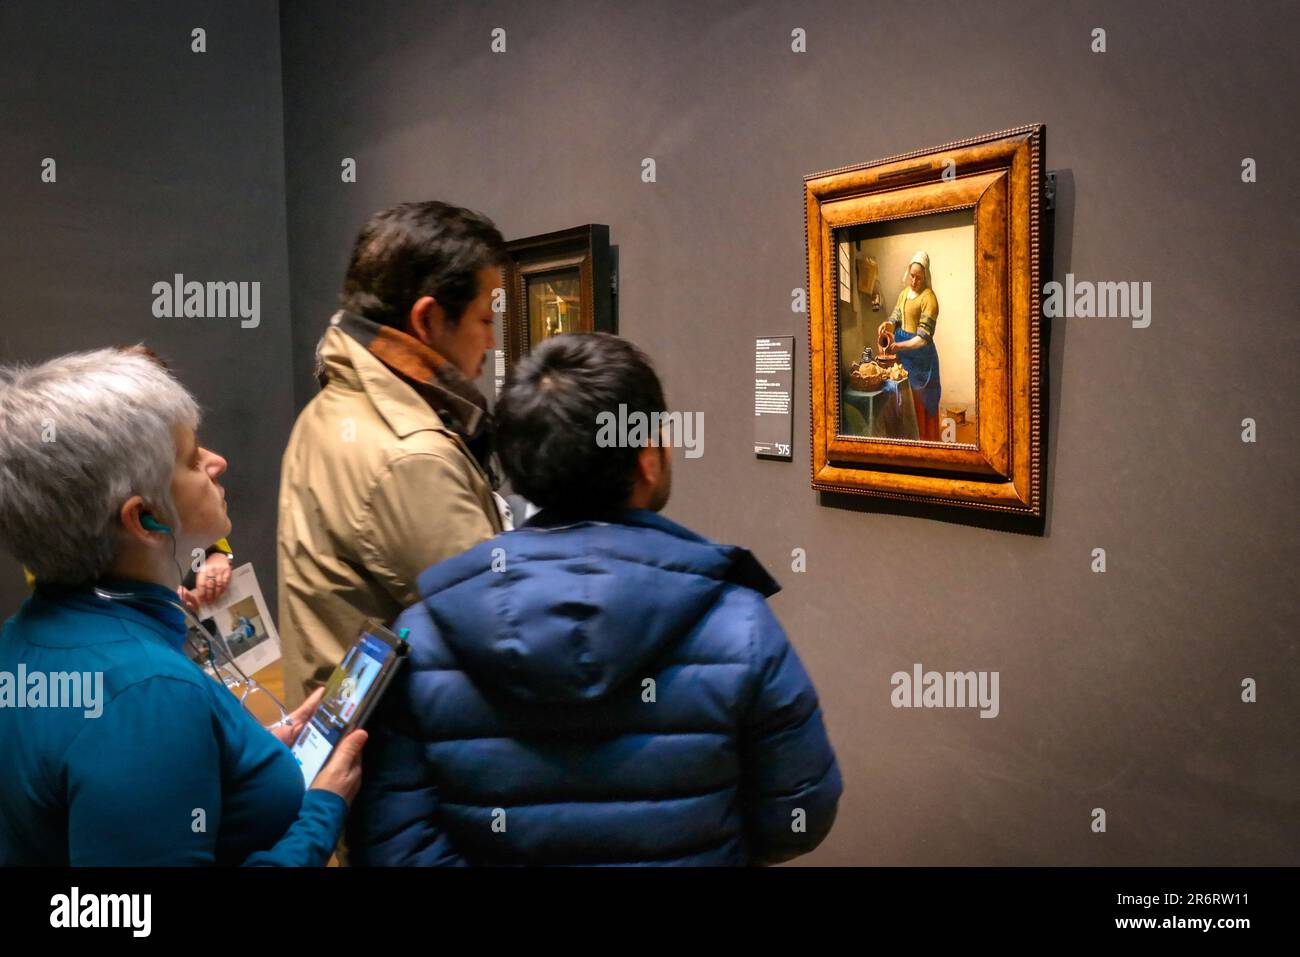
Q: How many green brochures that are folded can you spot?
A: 0